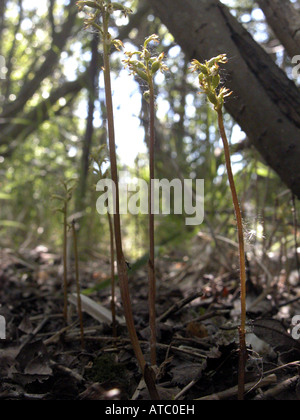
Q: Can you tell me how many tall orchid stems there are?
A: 3